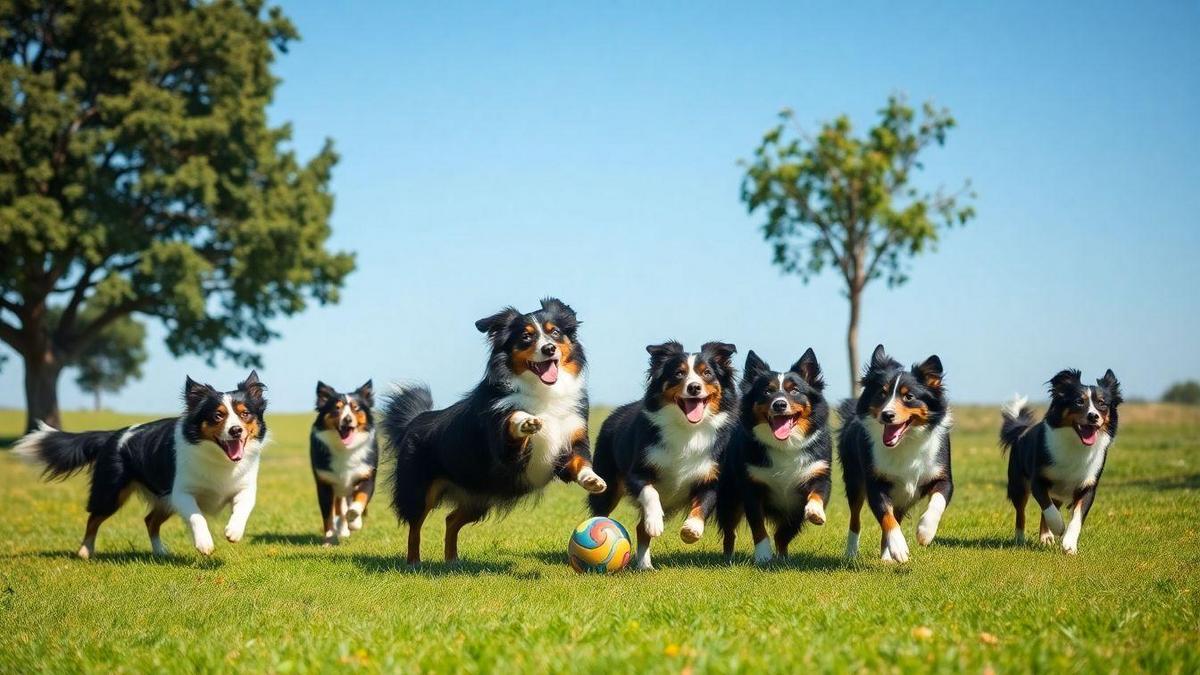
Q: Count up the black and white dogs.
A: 7